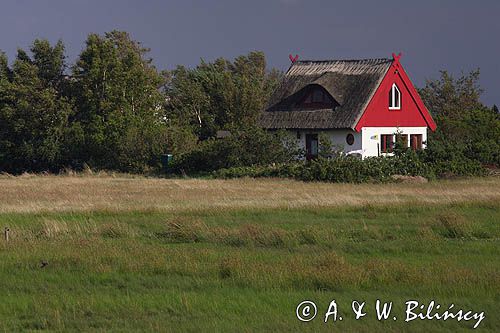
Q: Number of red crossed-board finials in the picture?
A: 2